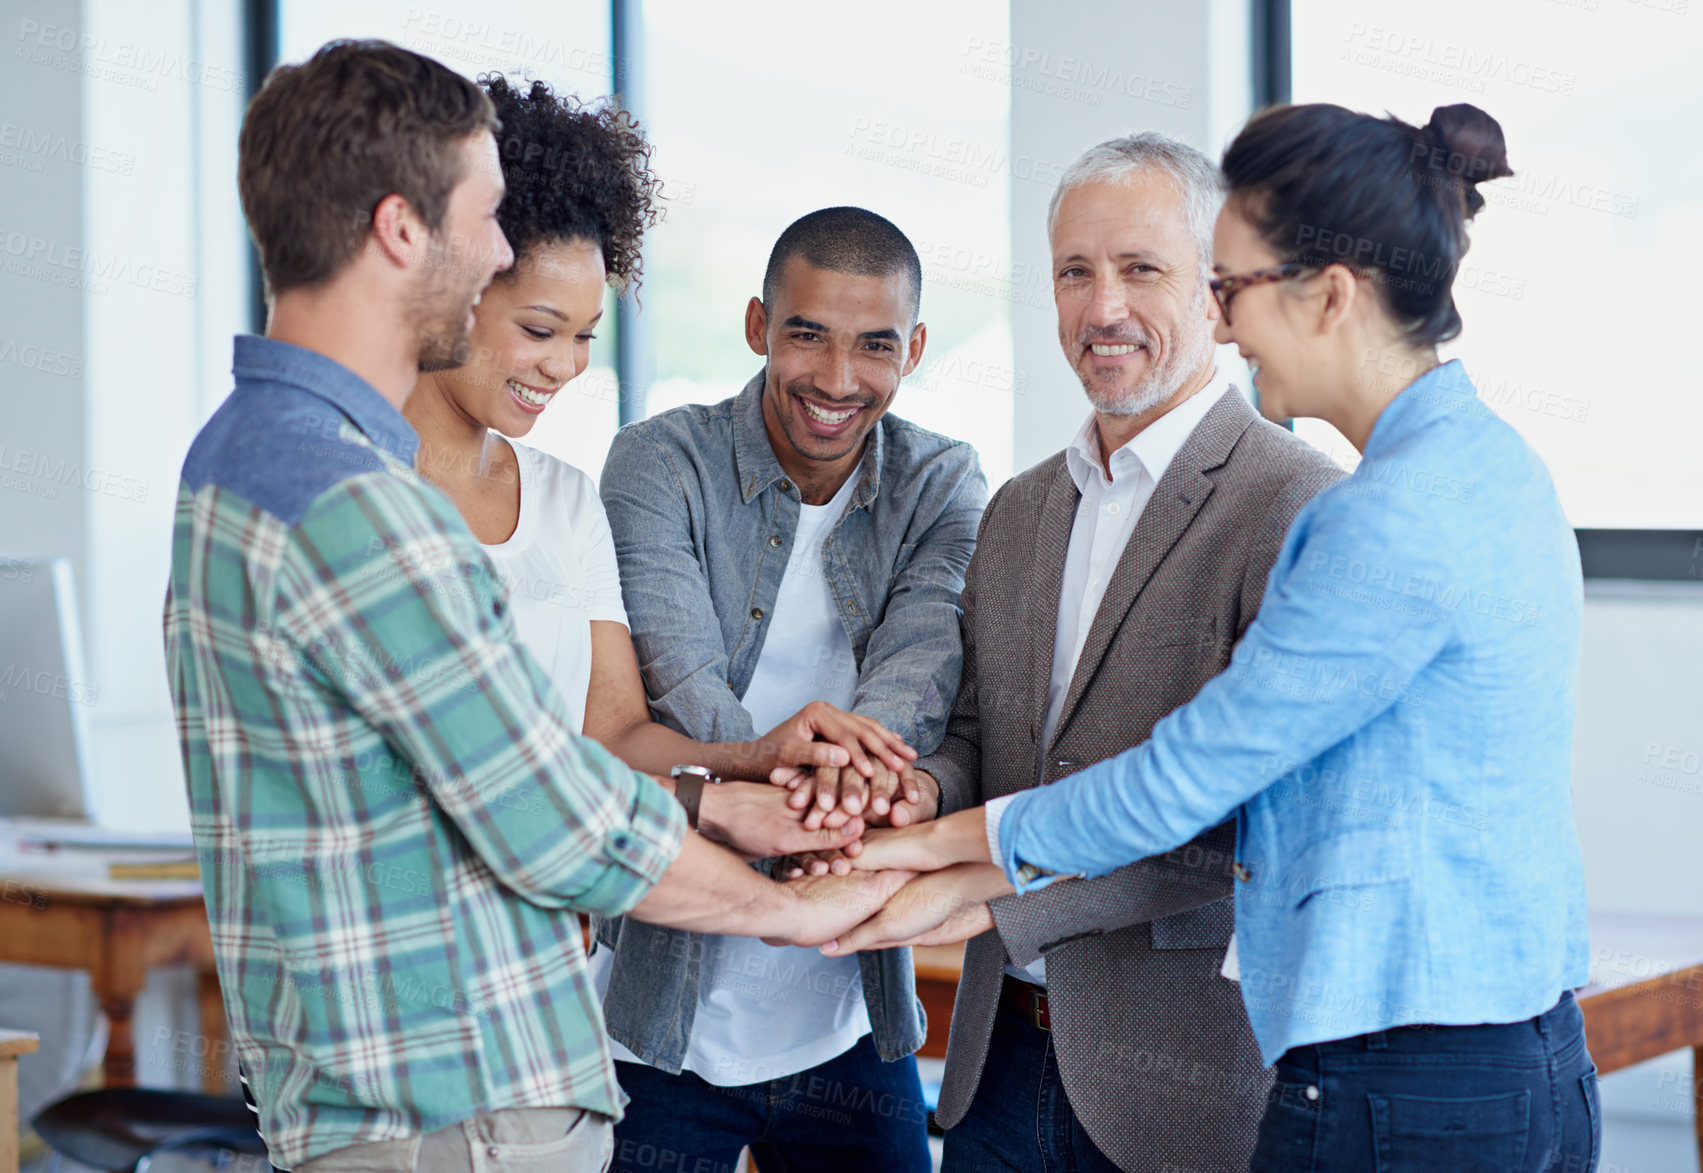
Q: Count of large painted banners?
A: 0